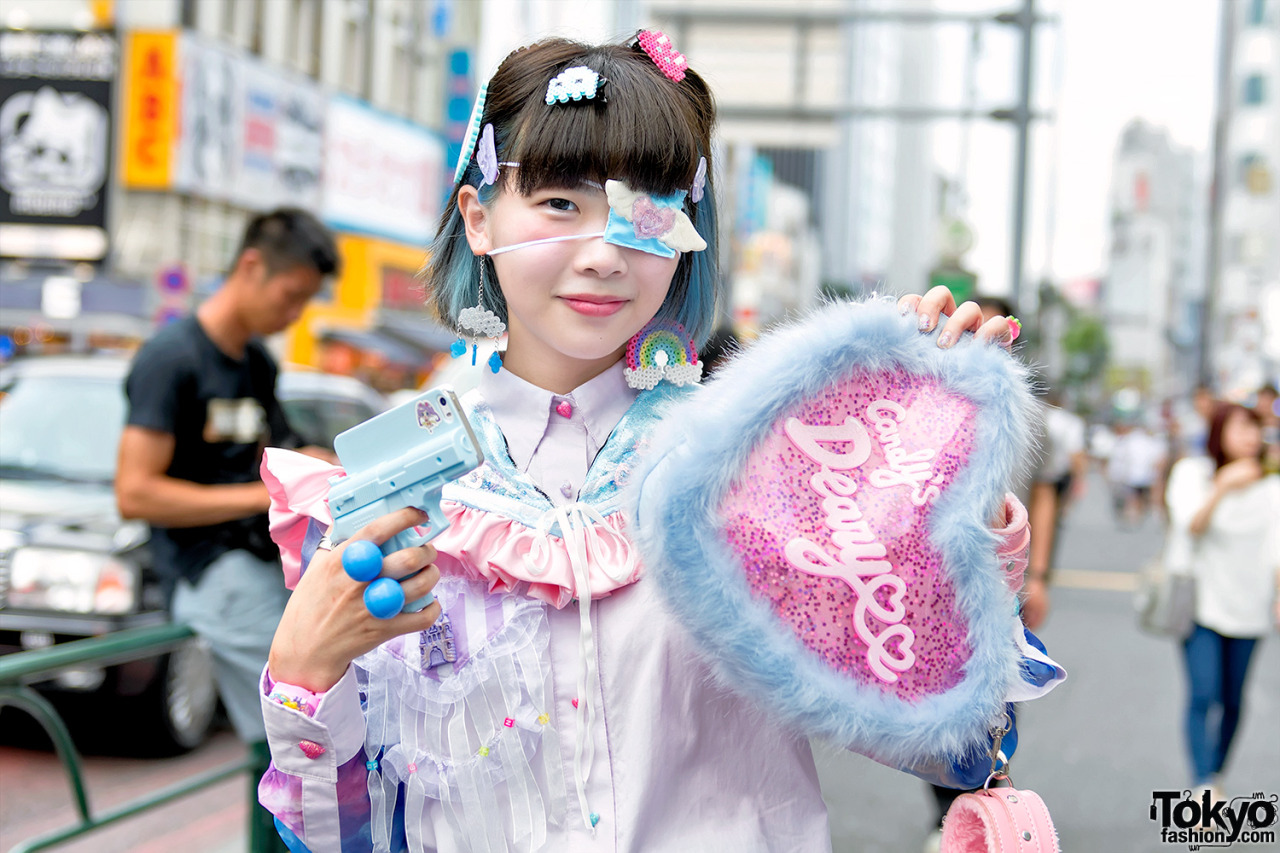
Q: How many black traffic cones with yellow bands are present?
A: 0